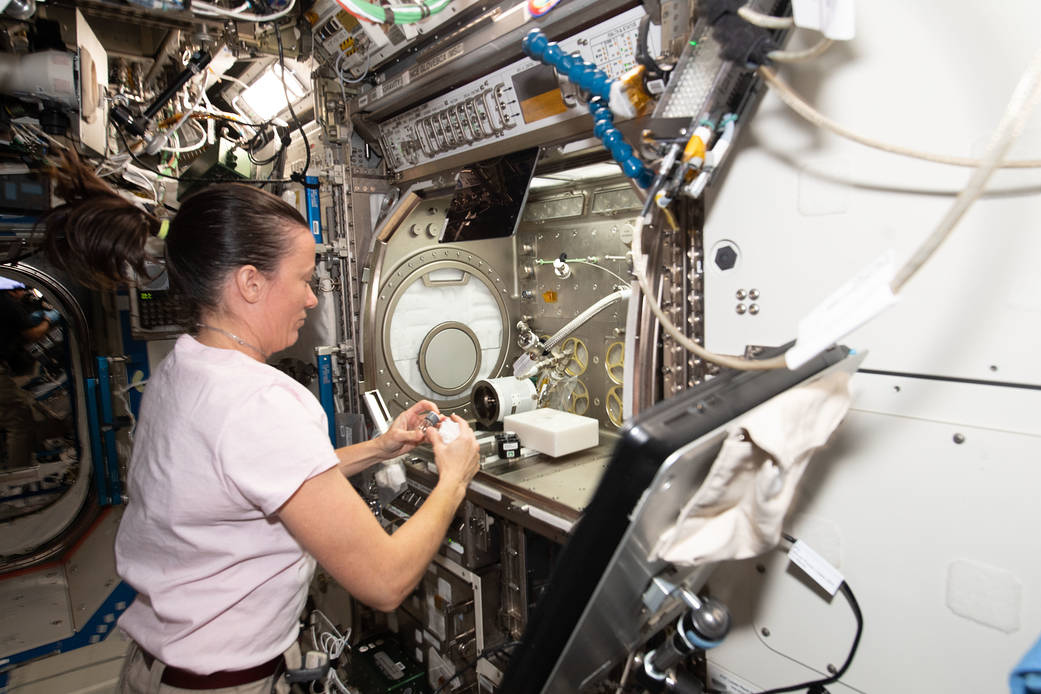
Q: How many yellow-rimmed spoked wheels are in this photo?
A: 4